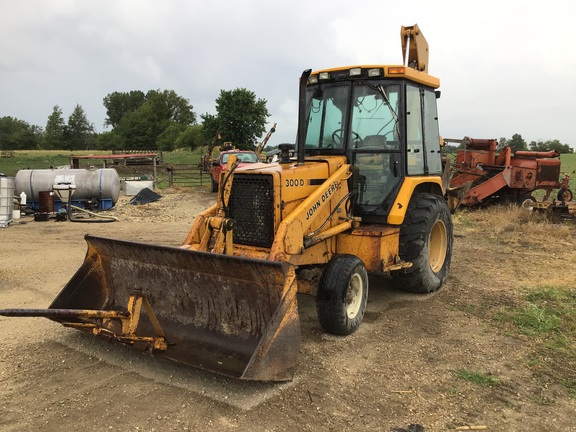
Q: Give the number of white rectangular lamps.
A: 4